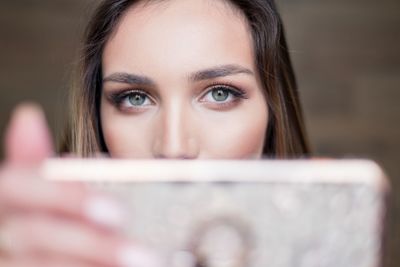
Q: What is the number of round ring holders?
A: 1